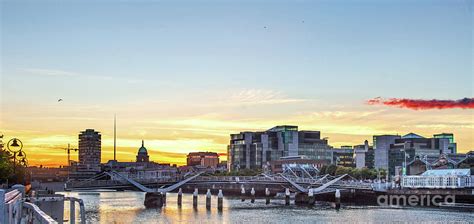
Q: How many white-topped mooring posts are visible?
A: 10